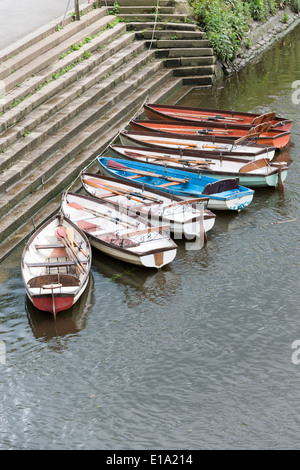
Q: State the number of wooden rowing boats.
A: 8